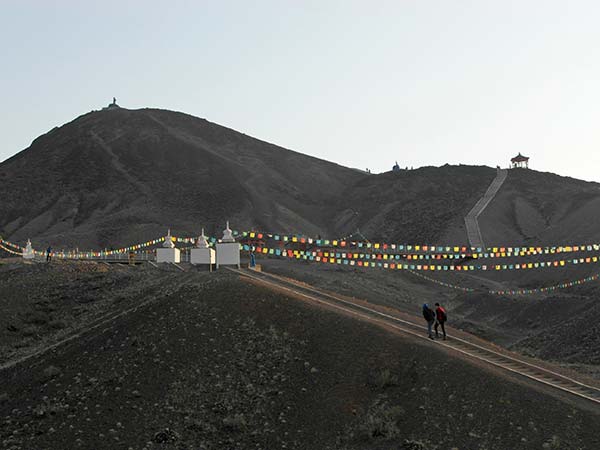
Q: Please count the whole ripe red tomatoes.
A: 0